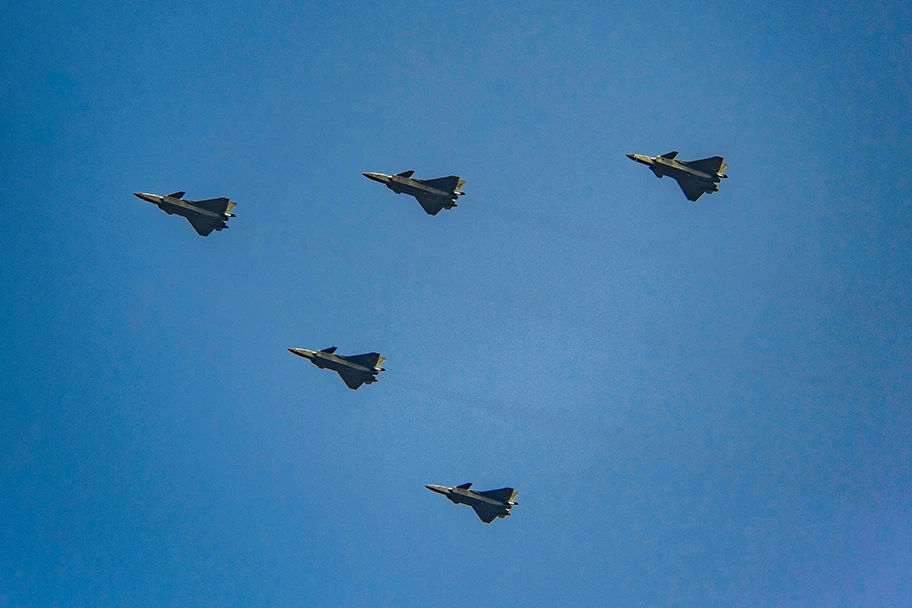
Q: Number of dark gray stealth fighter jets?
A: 5